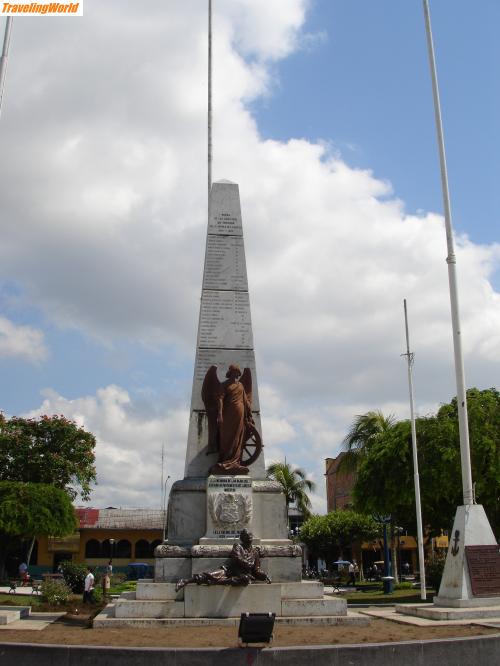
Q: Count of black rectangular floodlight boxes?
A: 1